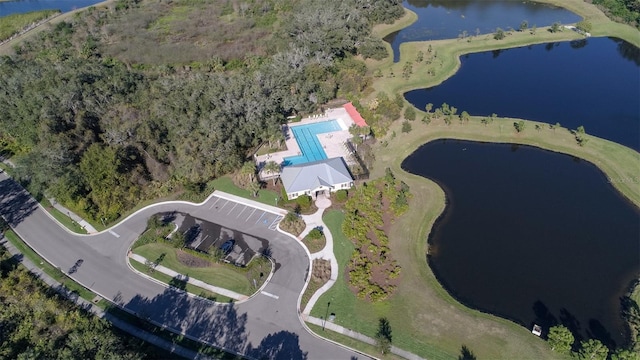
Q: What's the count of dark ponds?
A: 3